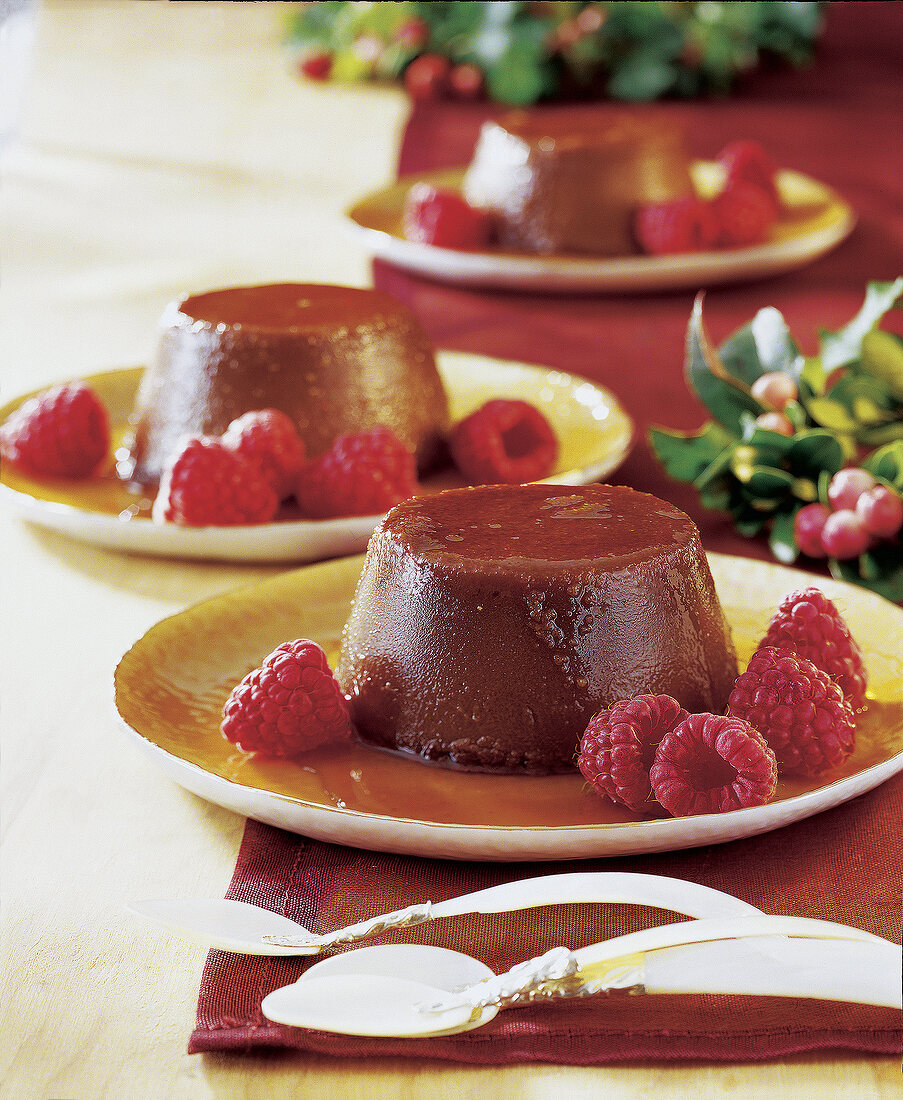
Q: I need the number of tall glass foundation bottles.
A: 0